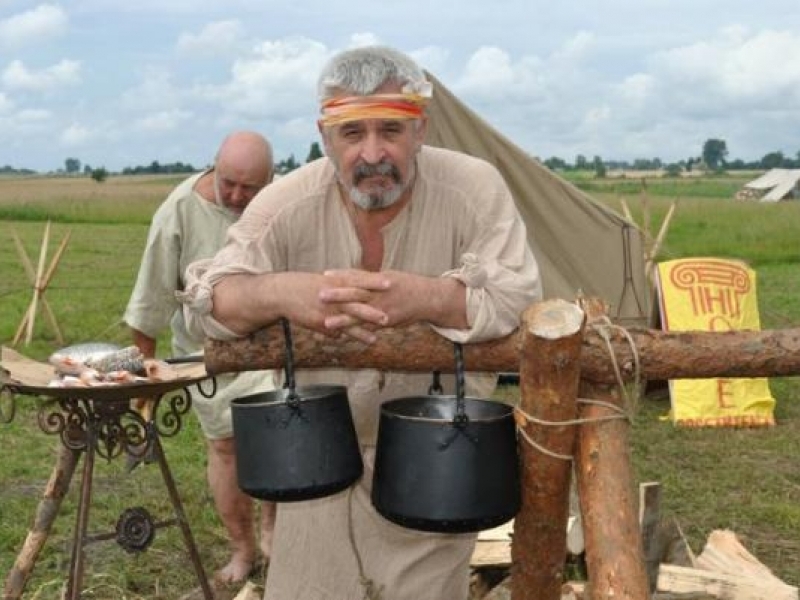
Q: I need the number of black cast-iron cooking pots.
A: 2